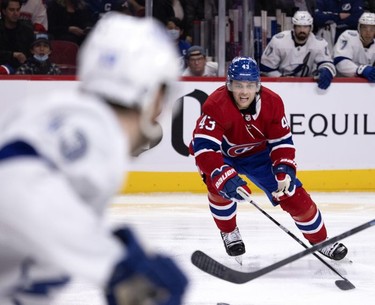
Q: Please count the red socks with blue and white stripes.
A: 2